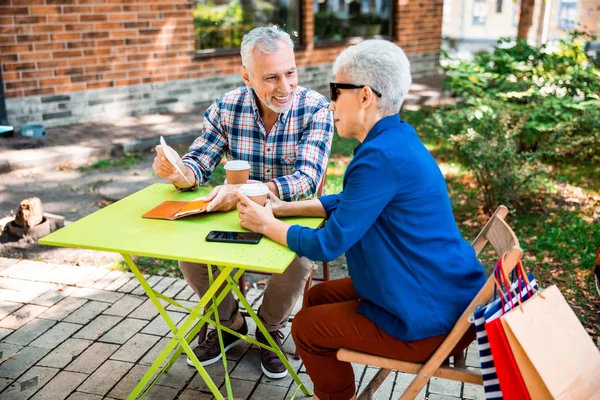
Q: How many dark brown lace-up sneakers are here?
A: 2